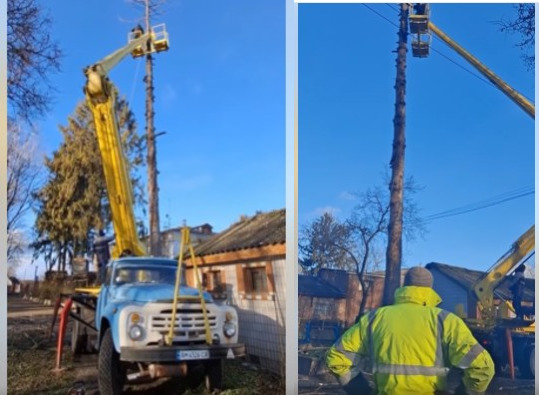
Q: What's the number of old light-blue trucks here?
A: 1